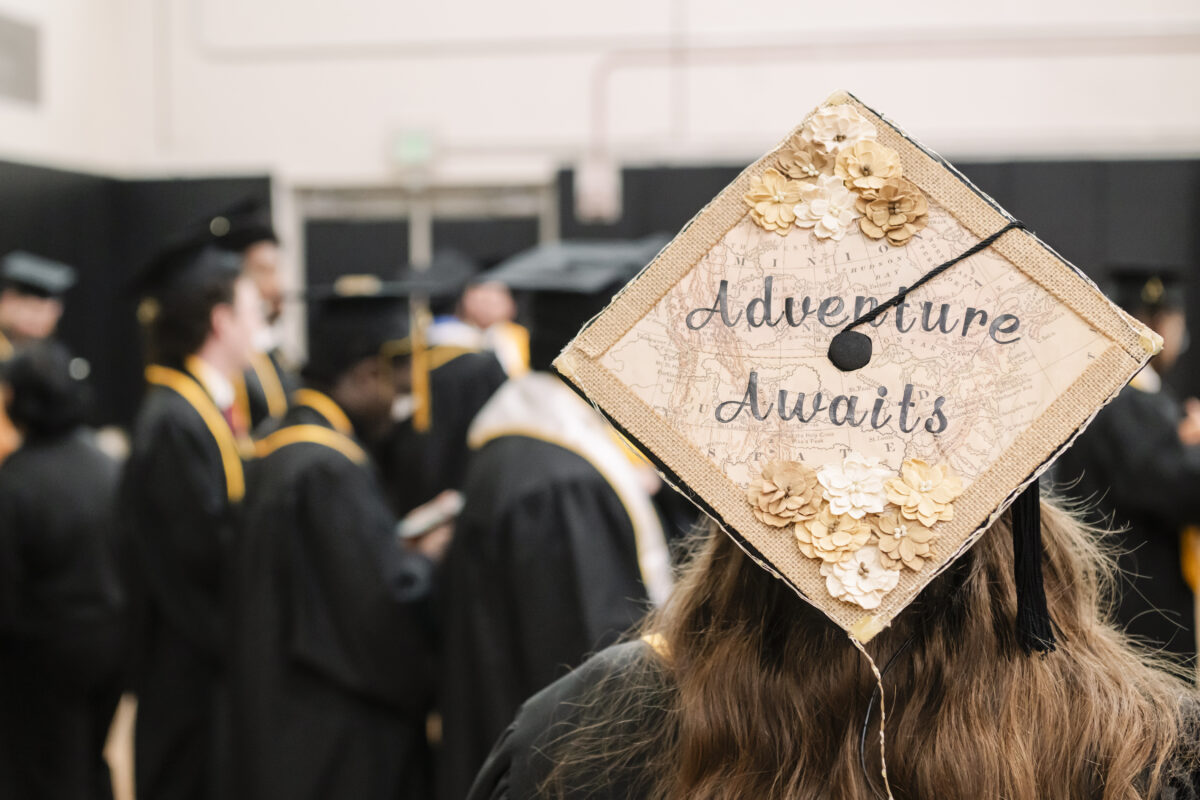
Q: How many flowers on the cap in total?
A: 12